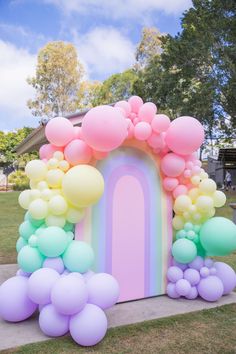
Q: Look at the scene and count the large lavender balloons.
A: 8